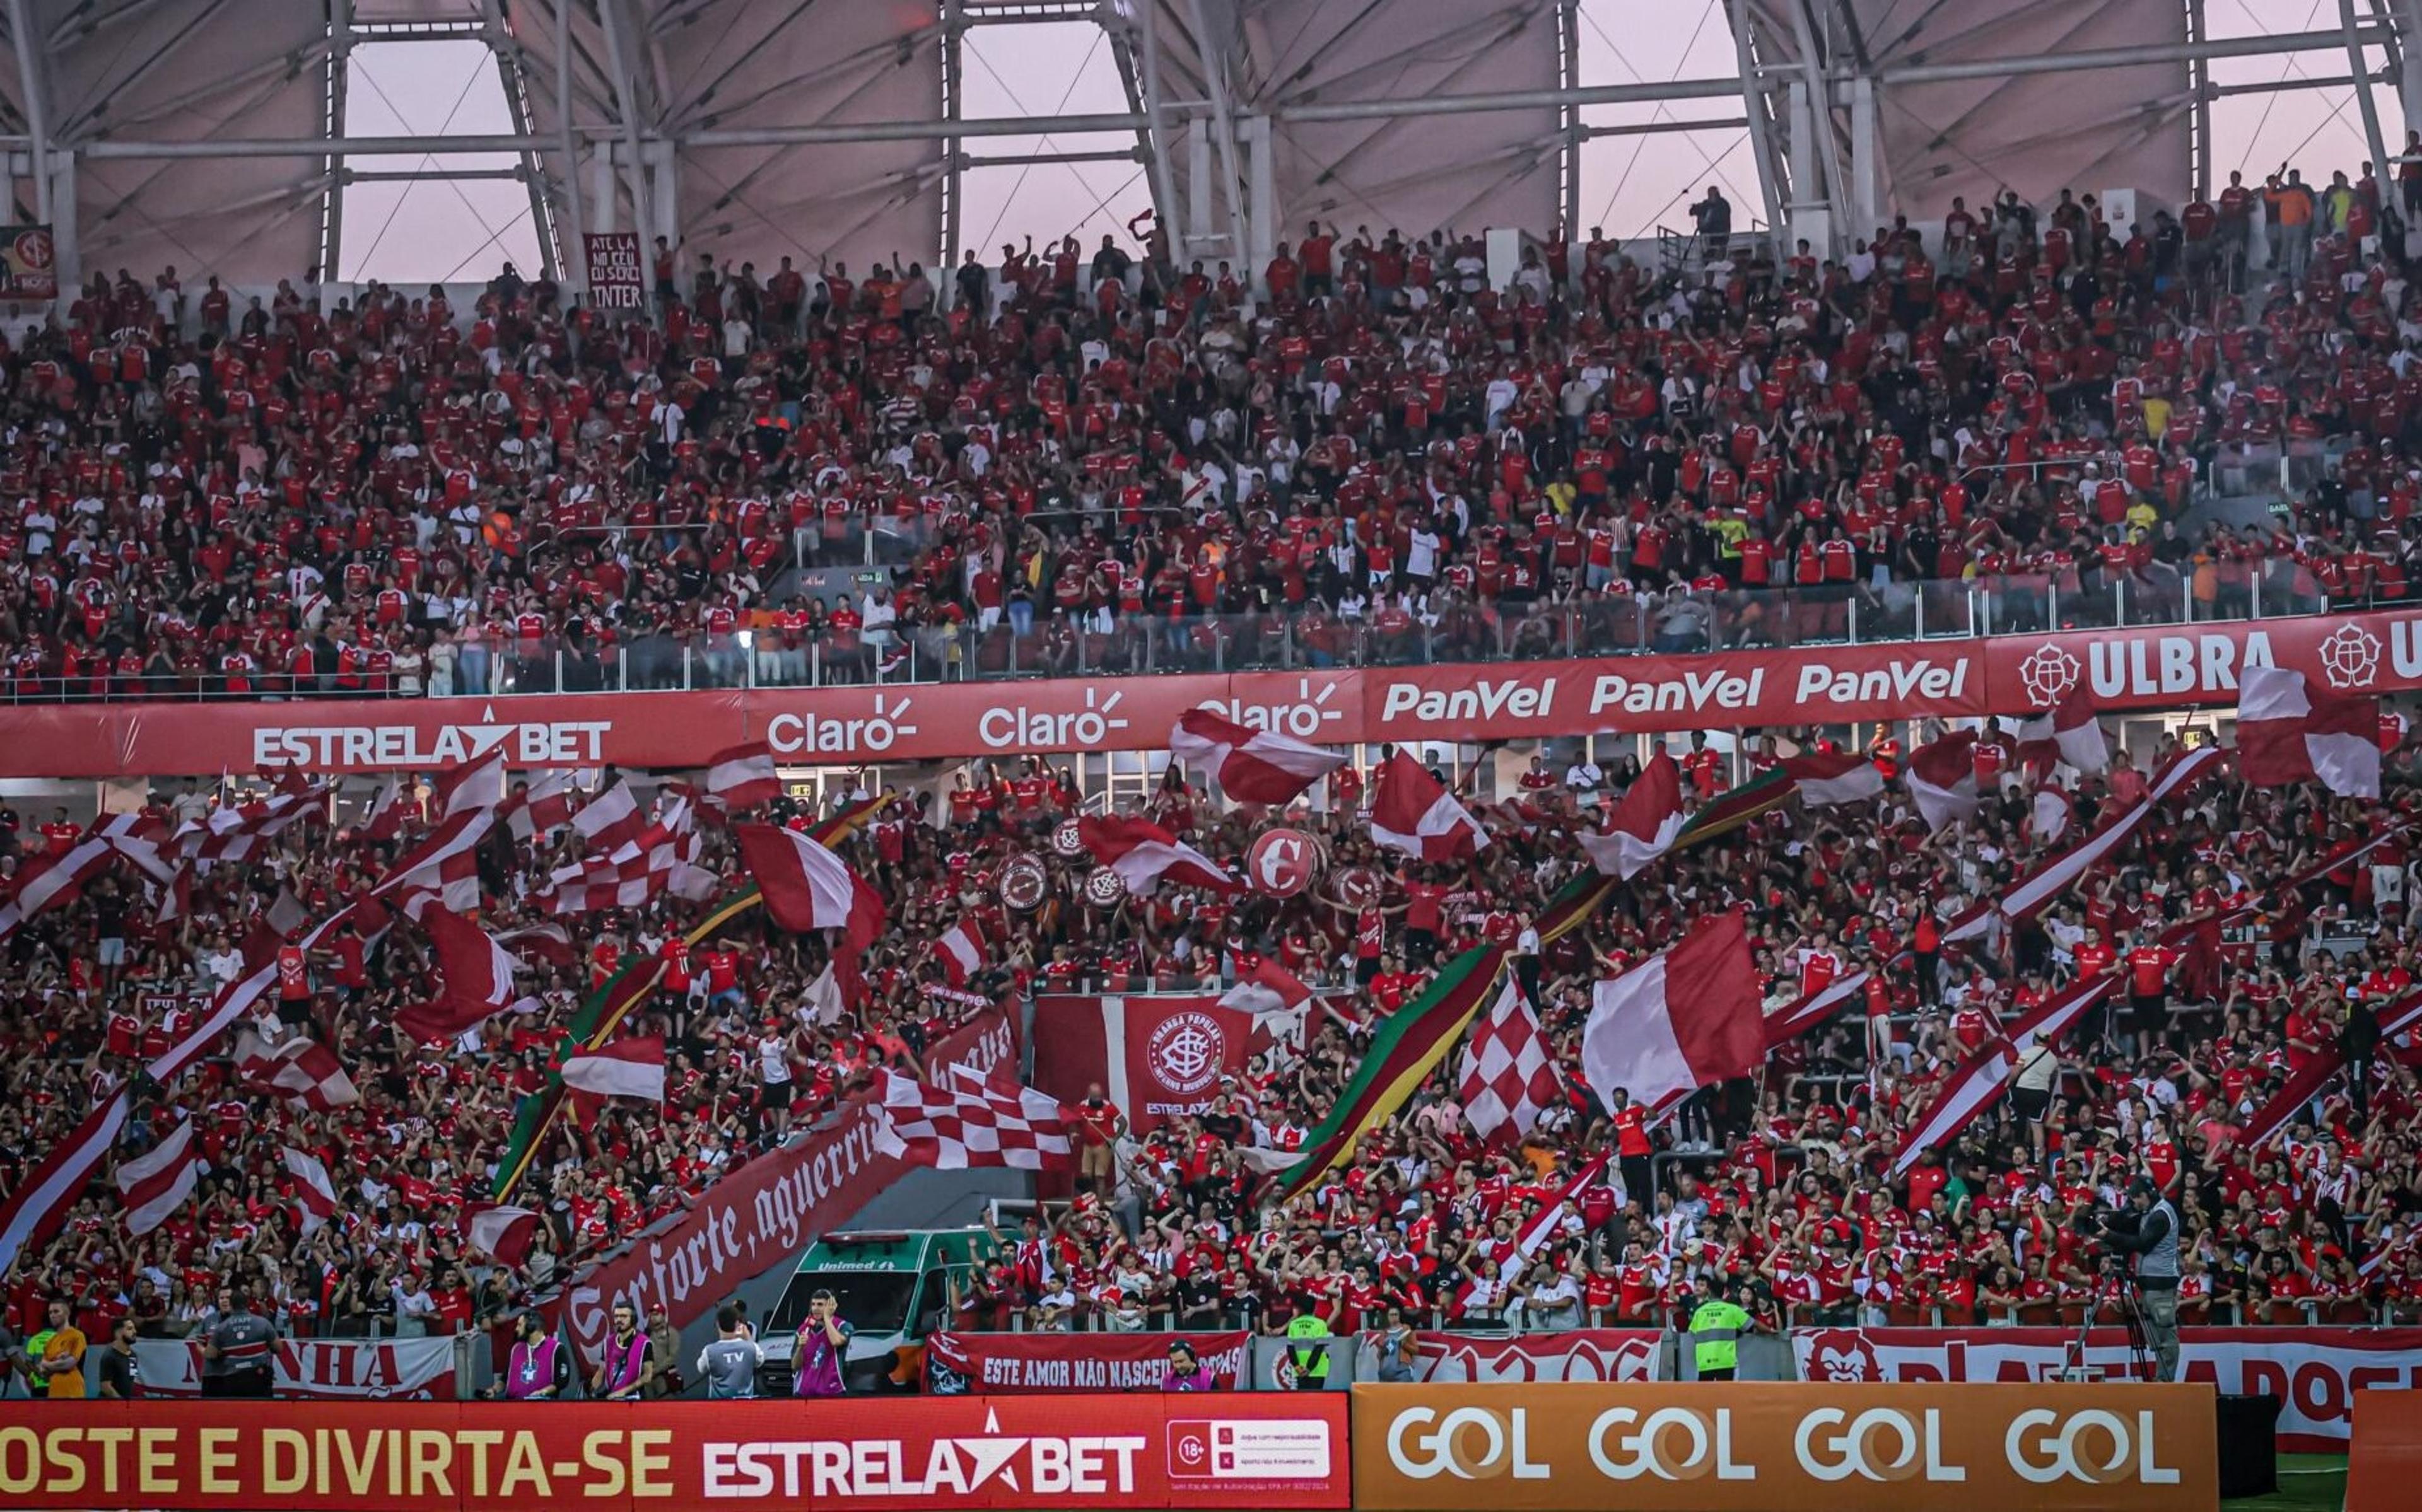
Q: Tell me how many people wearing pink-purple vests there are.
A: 4